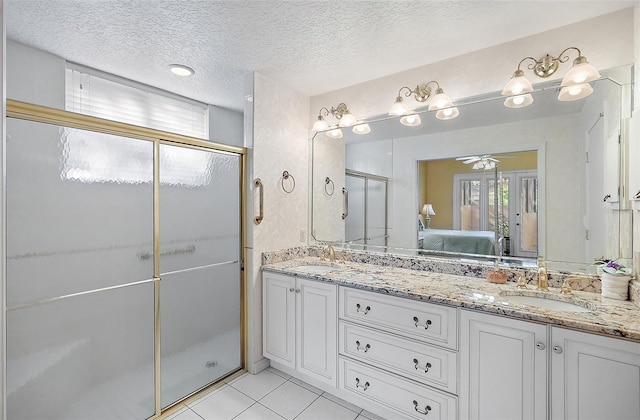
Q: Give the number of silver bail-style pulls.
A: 6